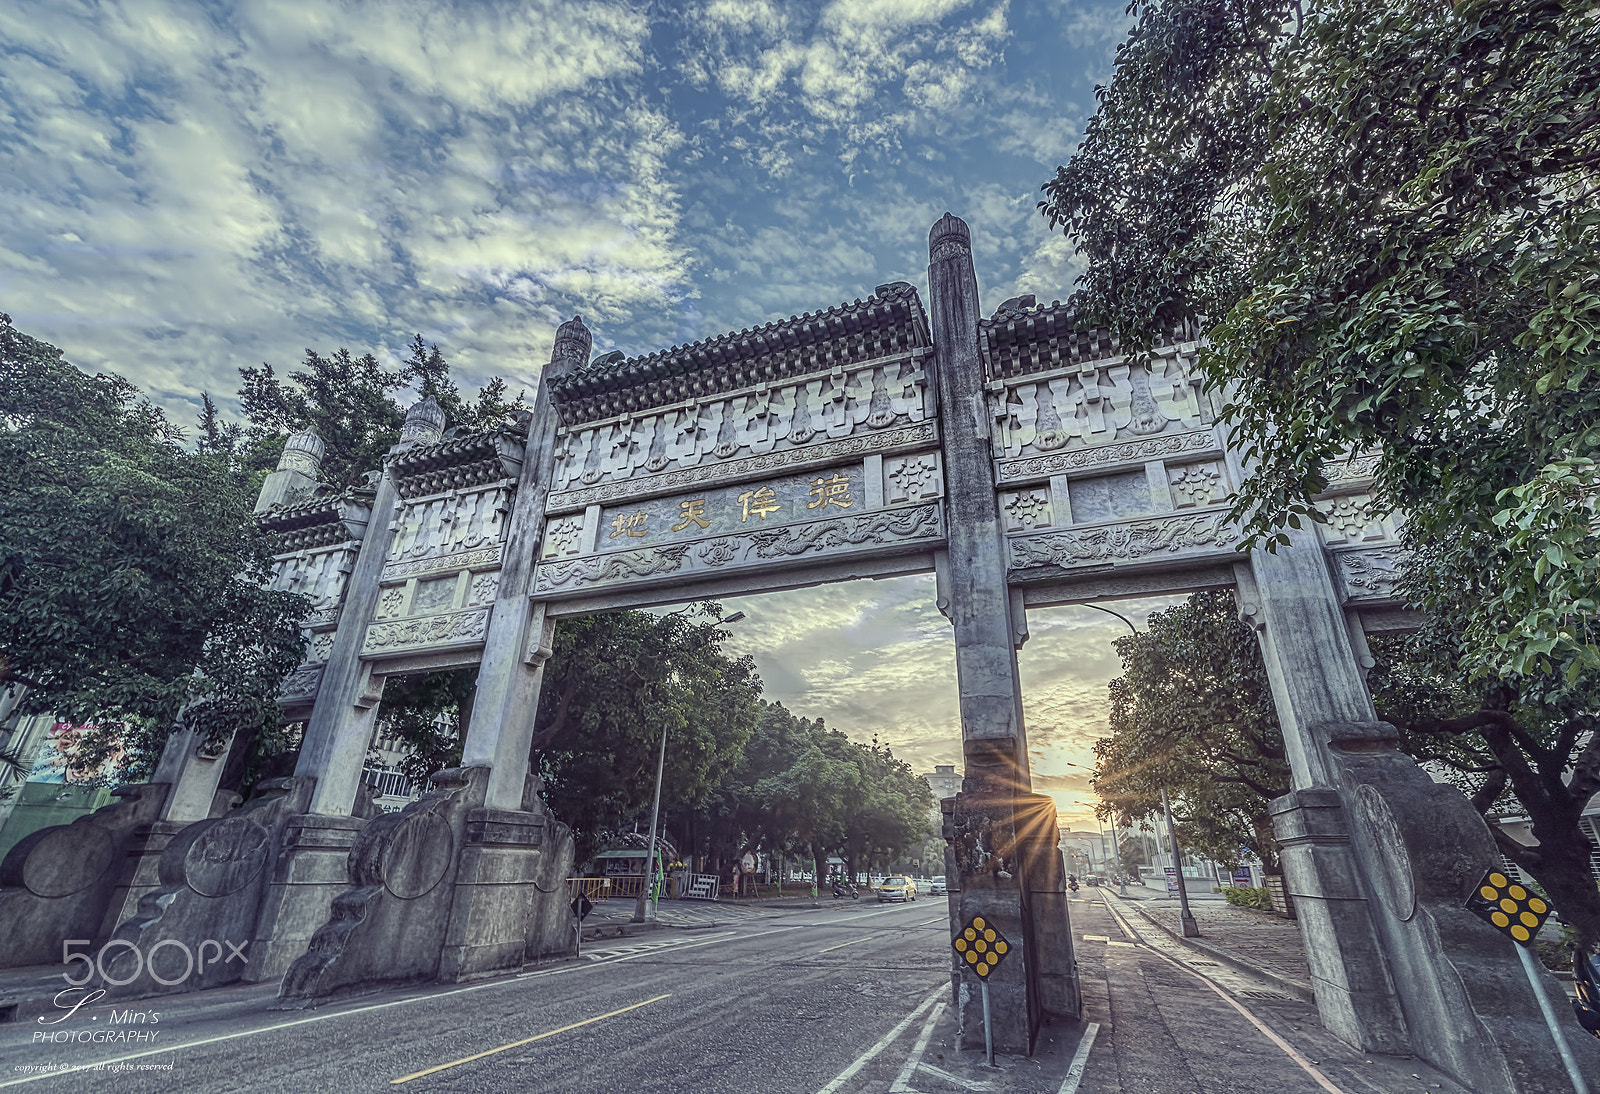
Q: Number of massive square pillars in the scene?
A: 5